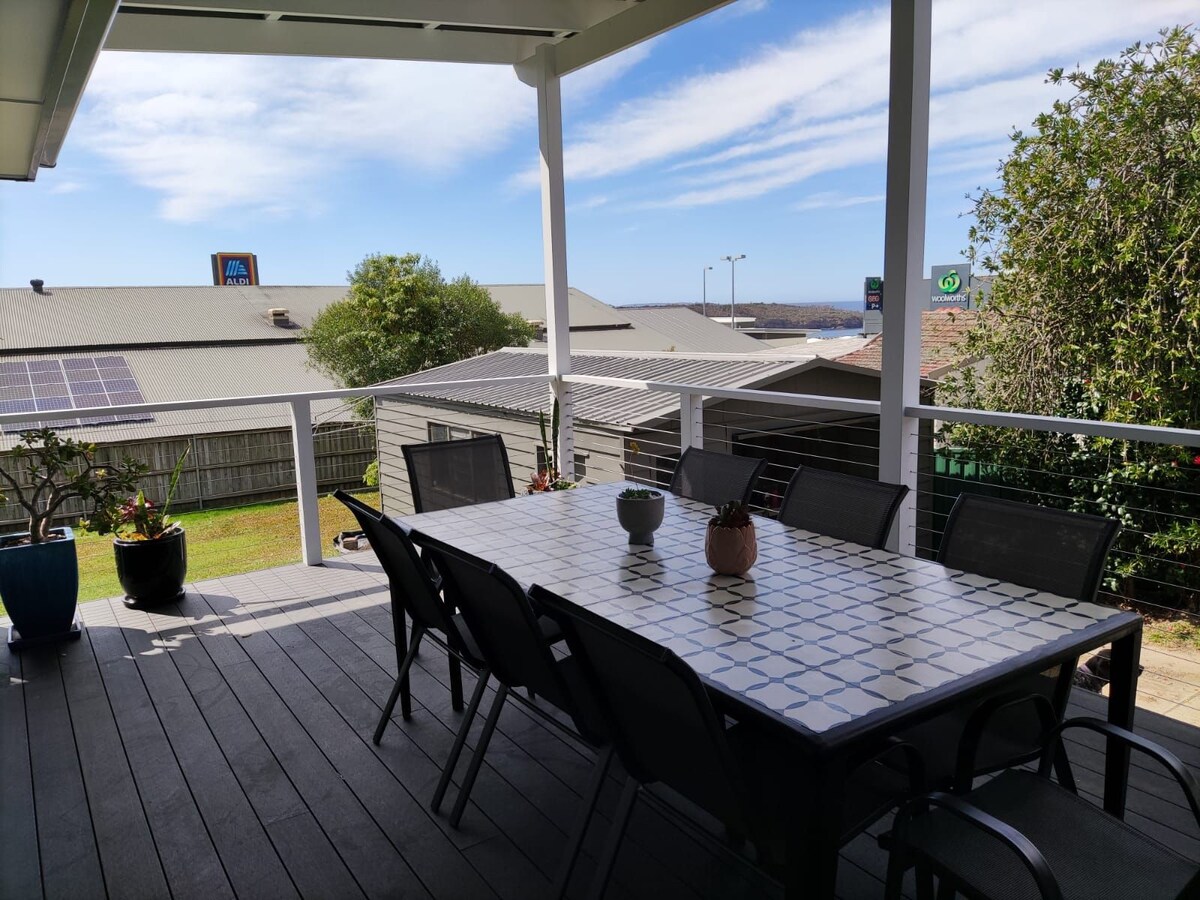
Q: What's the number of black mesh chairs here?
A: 8